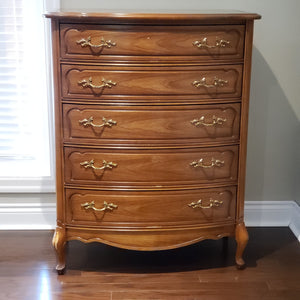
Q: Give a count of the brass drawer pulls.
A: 10